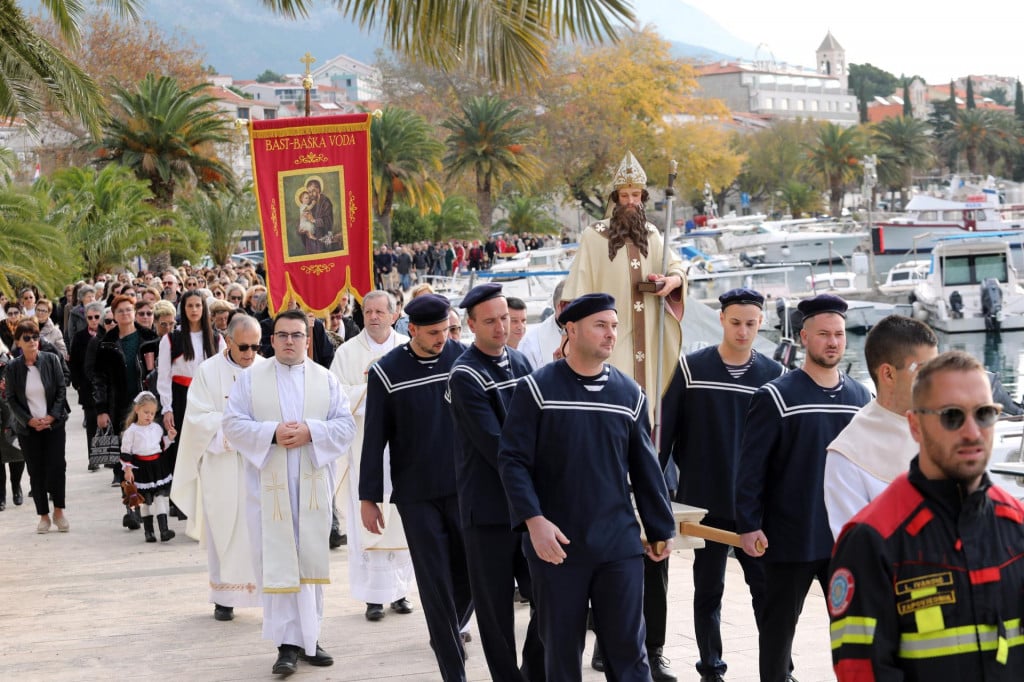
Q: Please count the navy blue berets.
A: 5